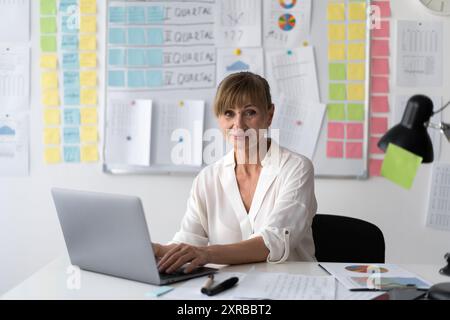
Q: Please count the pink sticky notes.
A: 13